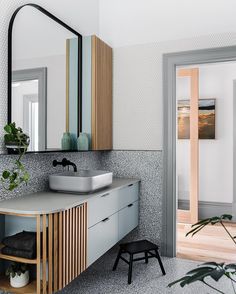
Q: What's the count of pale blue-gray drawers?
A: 4